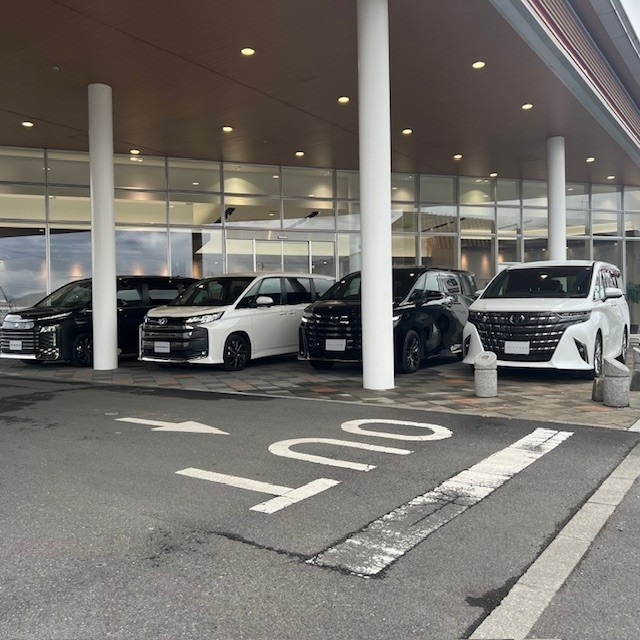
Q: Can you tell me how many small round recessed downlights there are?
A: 13